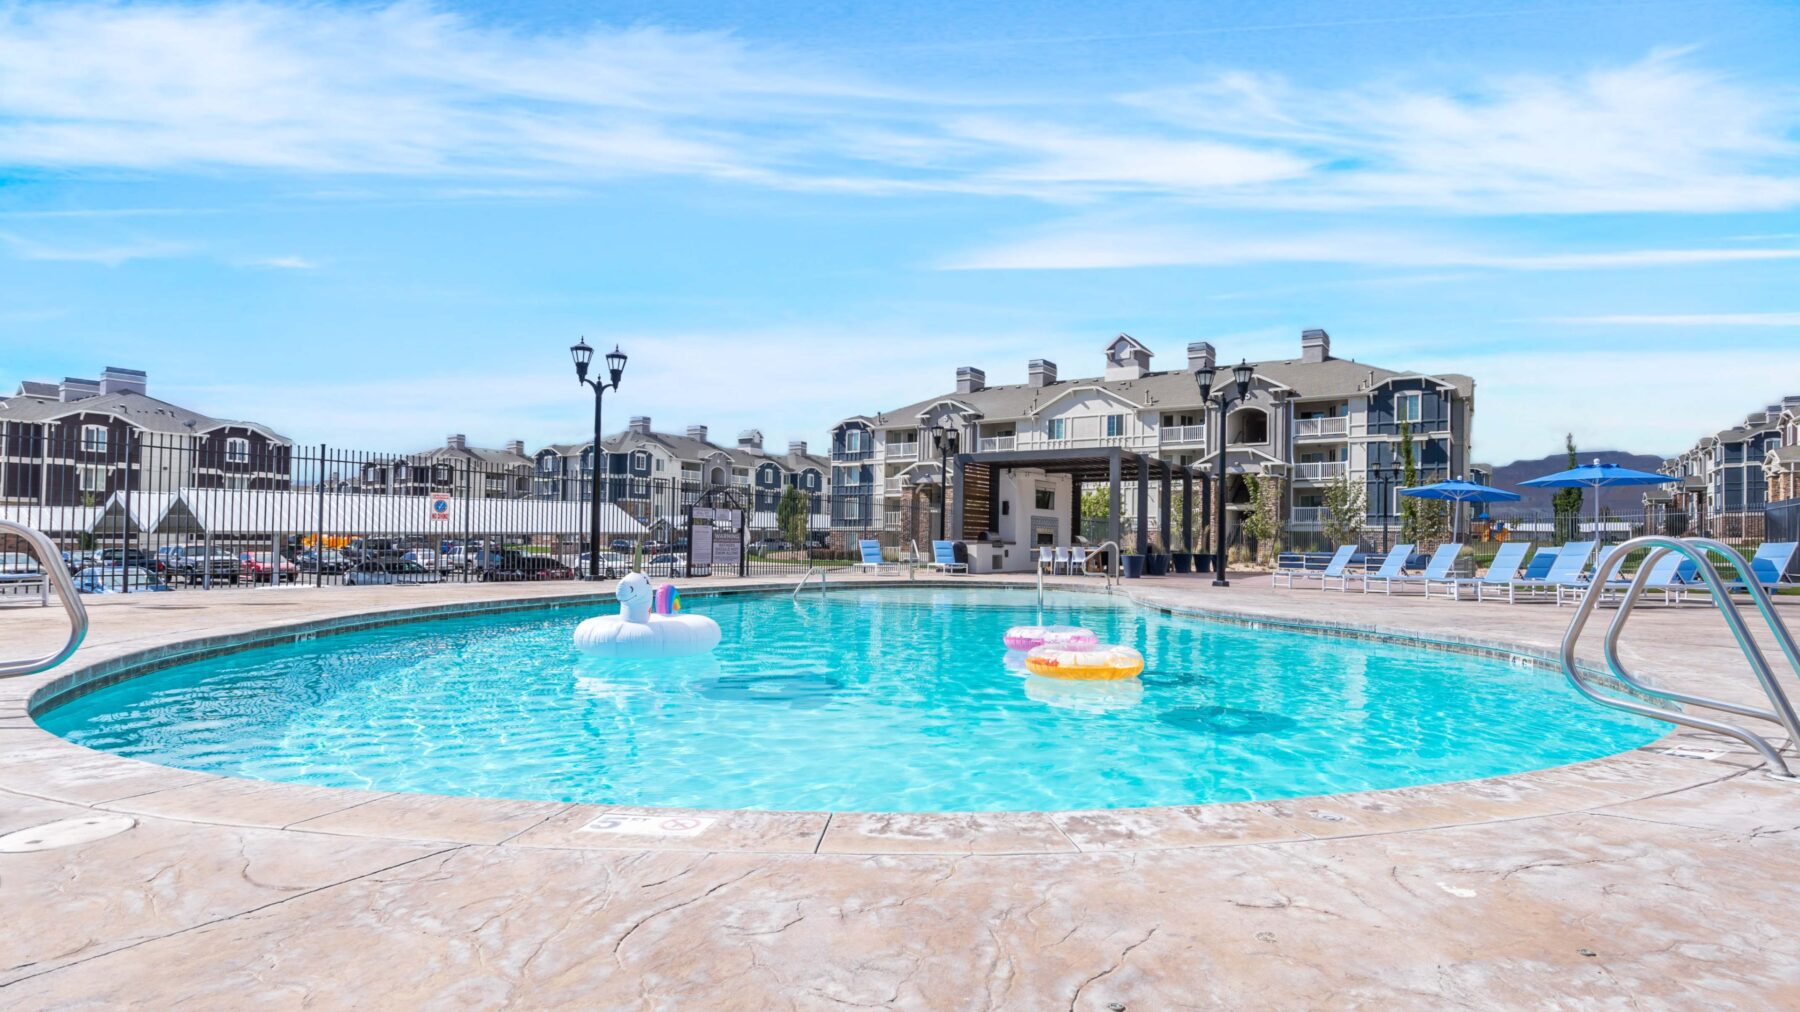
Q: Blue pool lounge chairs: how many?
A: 12